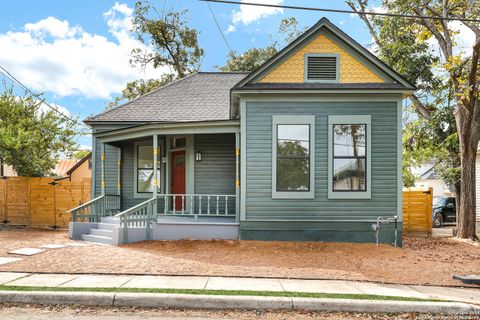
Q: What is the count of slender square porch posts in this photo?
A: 4